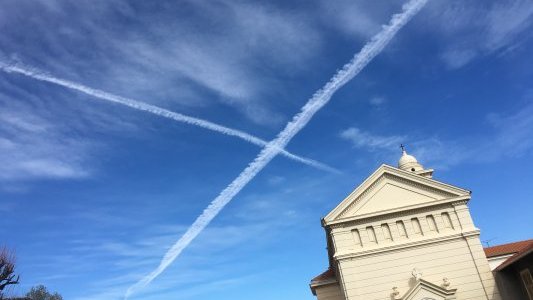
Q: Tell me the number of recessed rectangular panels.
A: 7